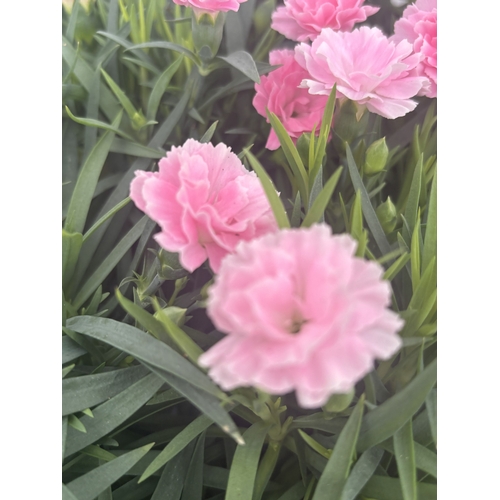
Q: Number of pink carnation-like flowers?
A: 7